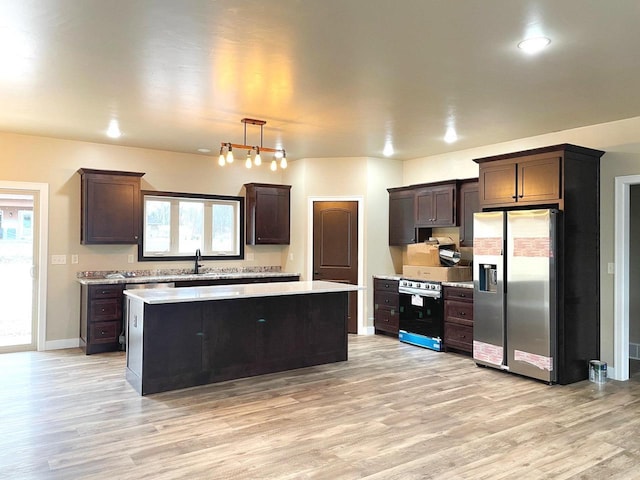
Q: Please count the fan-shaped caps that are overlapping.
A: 0